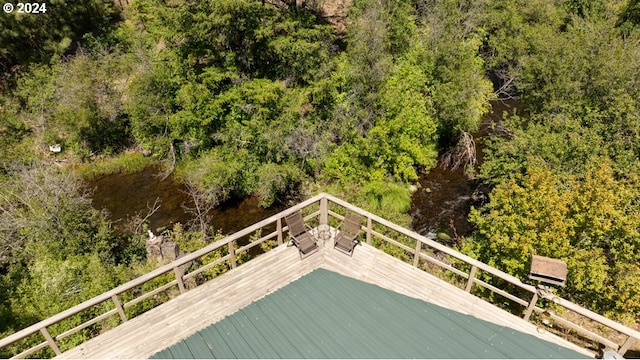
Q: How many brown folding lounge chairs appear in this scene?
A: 2